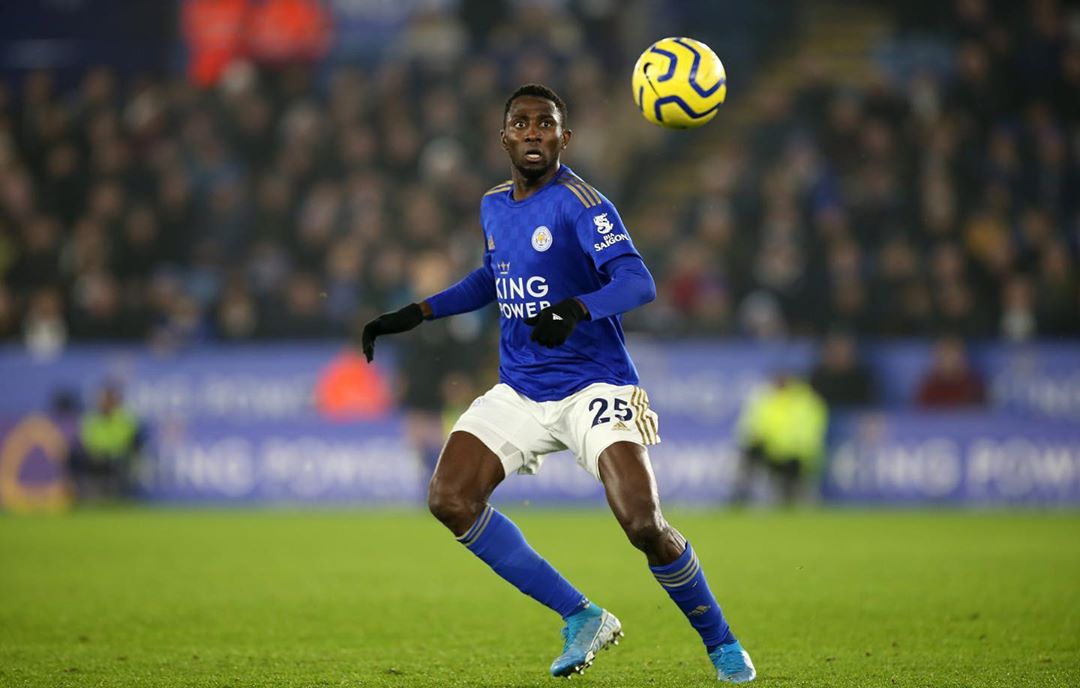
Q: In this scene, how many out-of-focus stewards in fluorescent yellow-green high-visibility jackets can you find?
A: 2